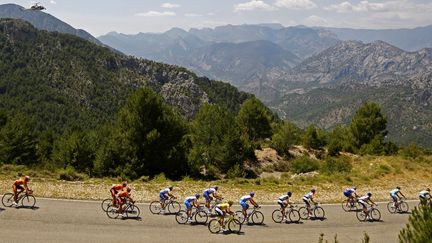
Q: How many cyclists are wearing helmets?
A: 14